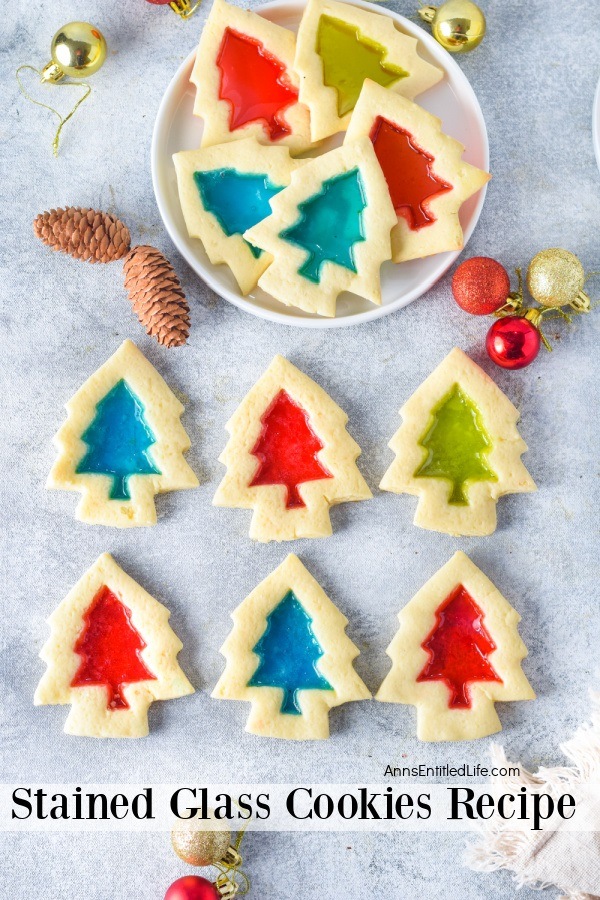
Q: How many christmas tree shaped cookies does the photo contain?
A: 11